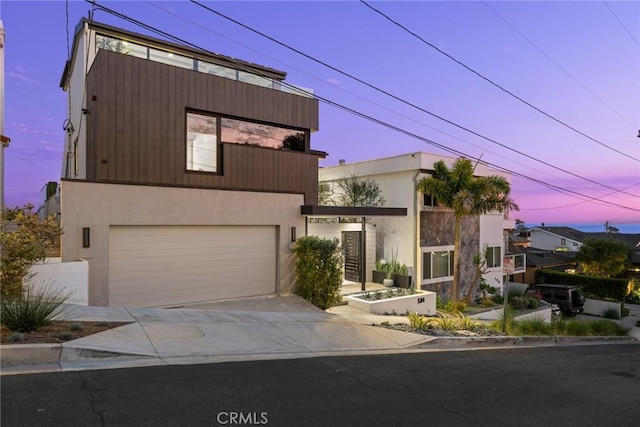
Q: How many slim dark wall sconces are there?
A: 2